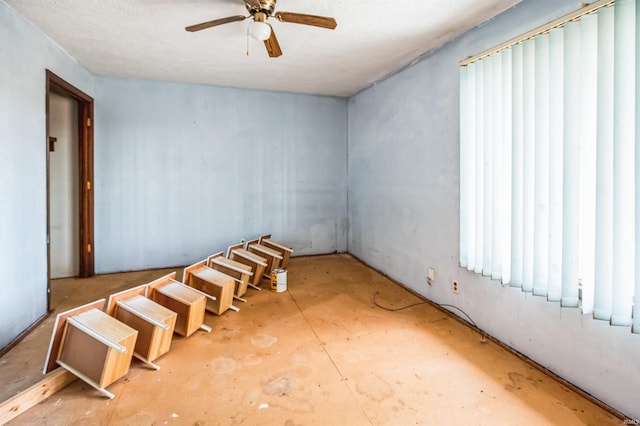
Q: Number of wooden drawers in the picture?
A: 8